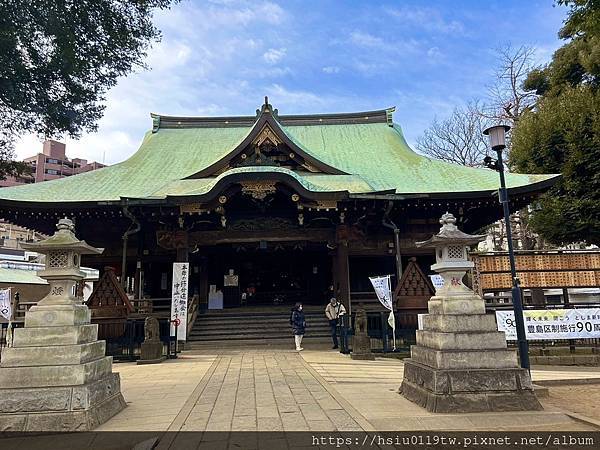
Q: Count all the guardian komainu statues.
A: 2